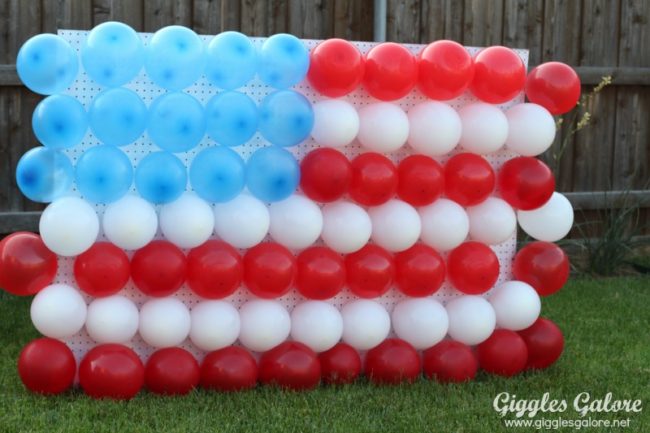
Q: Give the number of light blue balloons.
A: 15